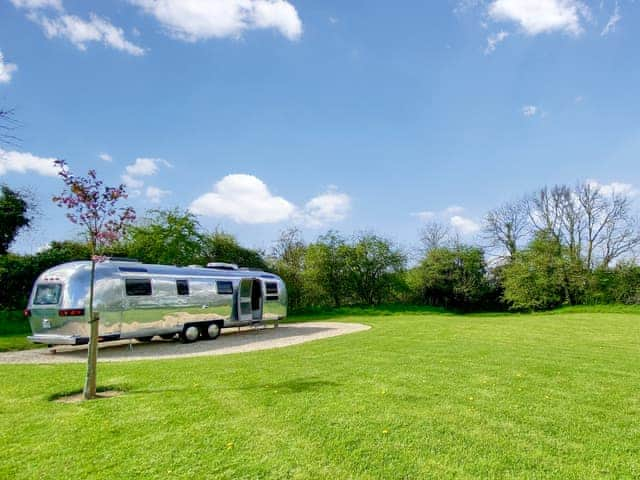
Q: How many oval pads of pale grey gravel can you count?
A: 1